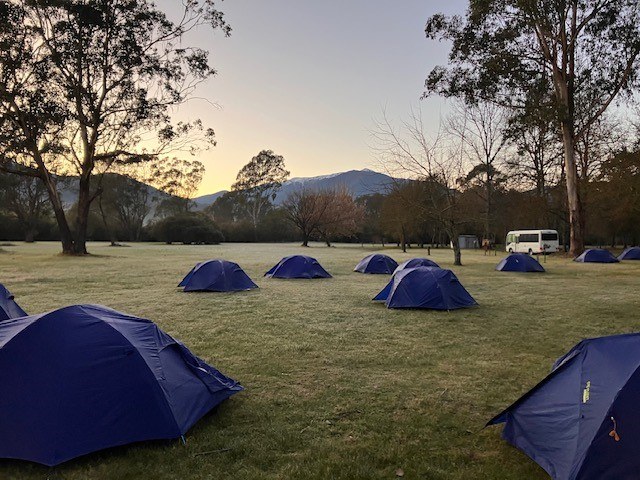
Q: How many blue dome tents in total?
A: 11